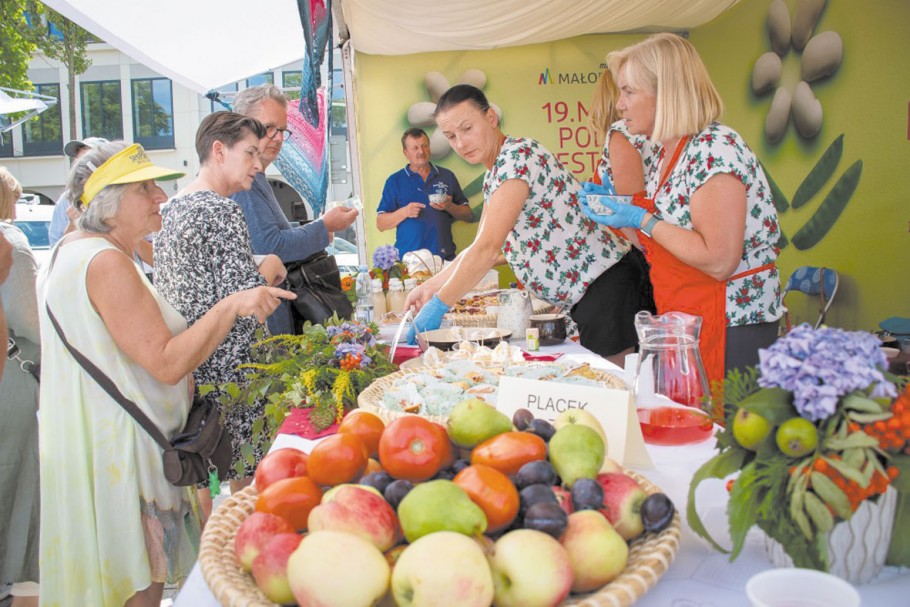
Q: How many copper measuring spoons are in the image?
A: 0